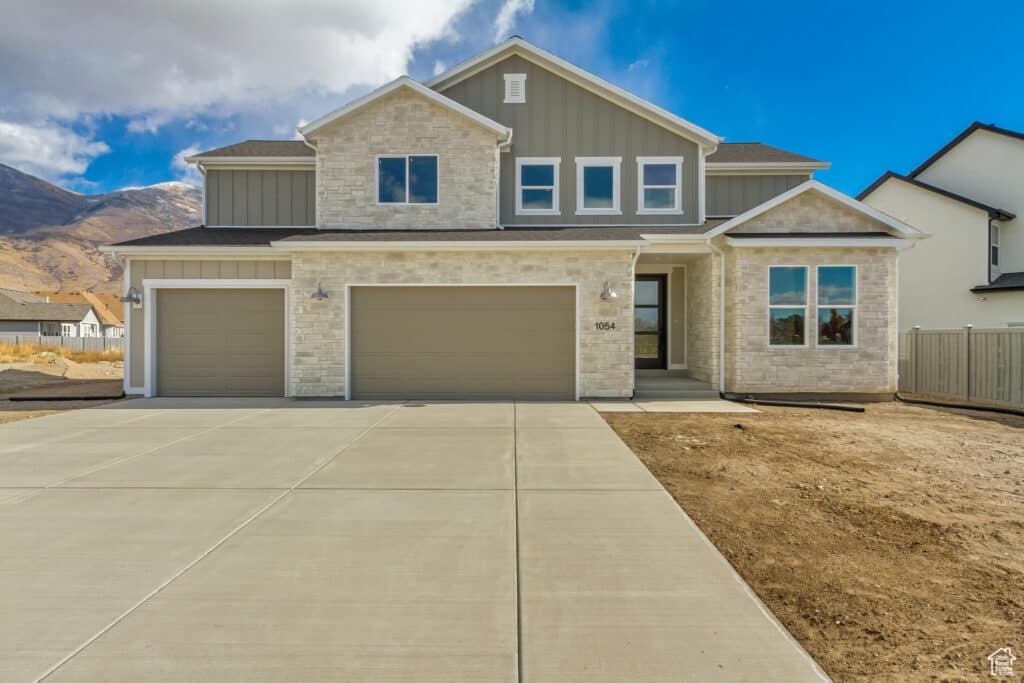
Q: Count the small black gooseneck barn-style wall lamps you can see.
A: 3